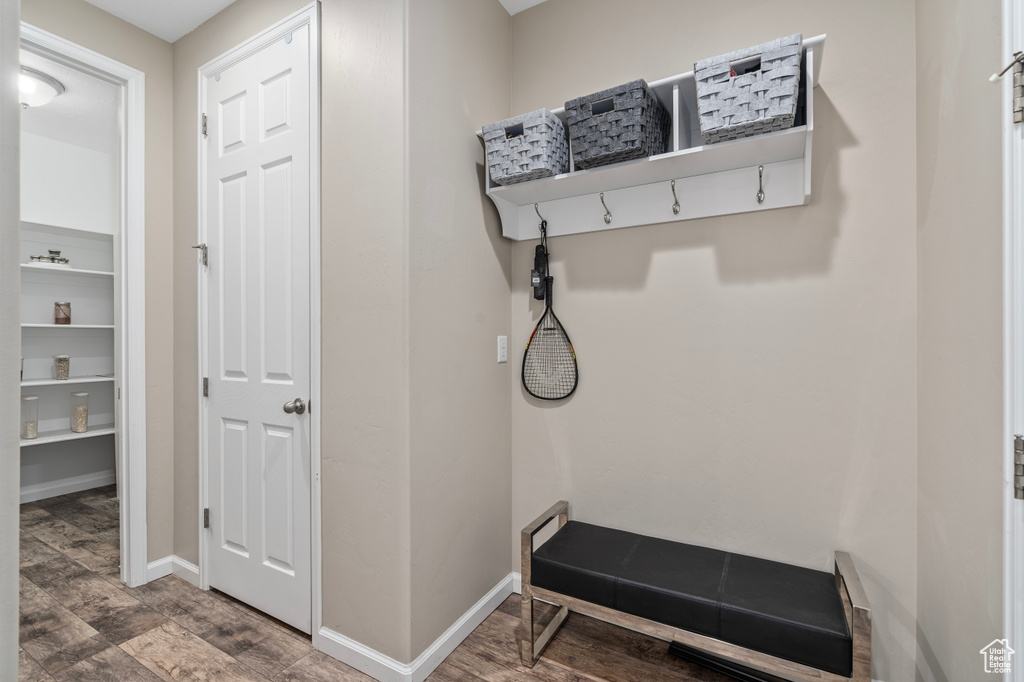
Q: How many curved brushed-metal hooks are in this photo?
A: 4